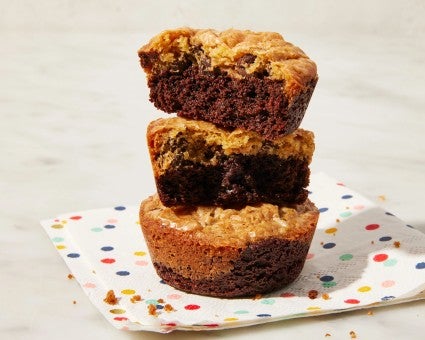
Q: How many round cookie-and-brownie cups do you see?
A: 3